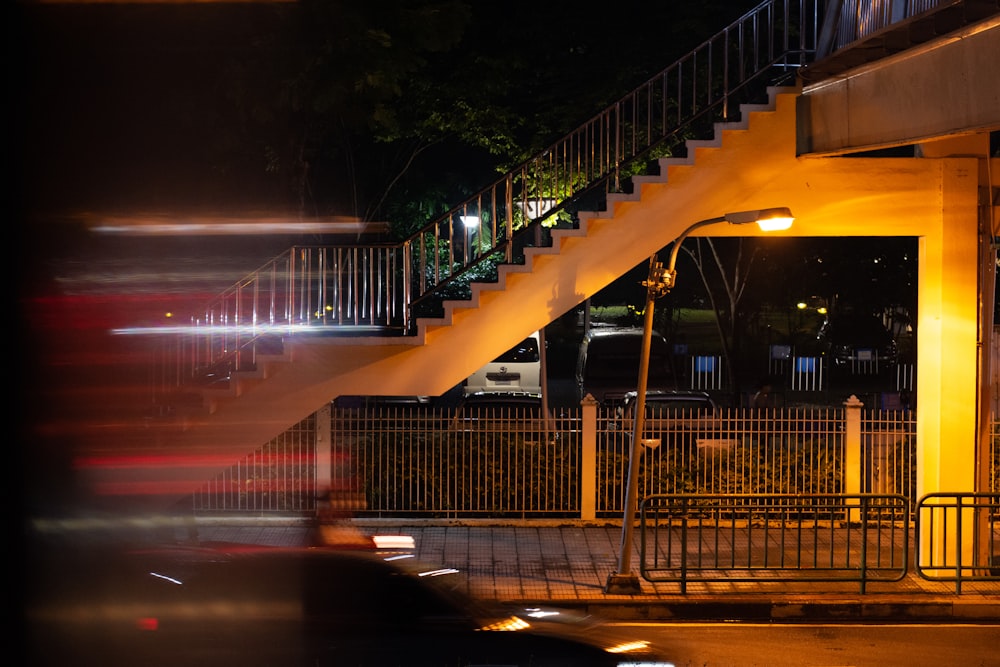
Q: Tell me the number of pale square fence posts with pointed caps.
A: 2